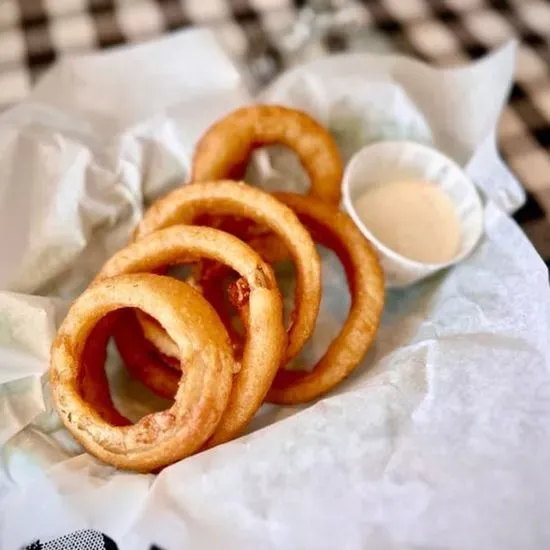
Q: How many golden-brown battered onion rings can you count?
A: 5